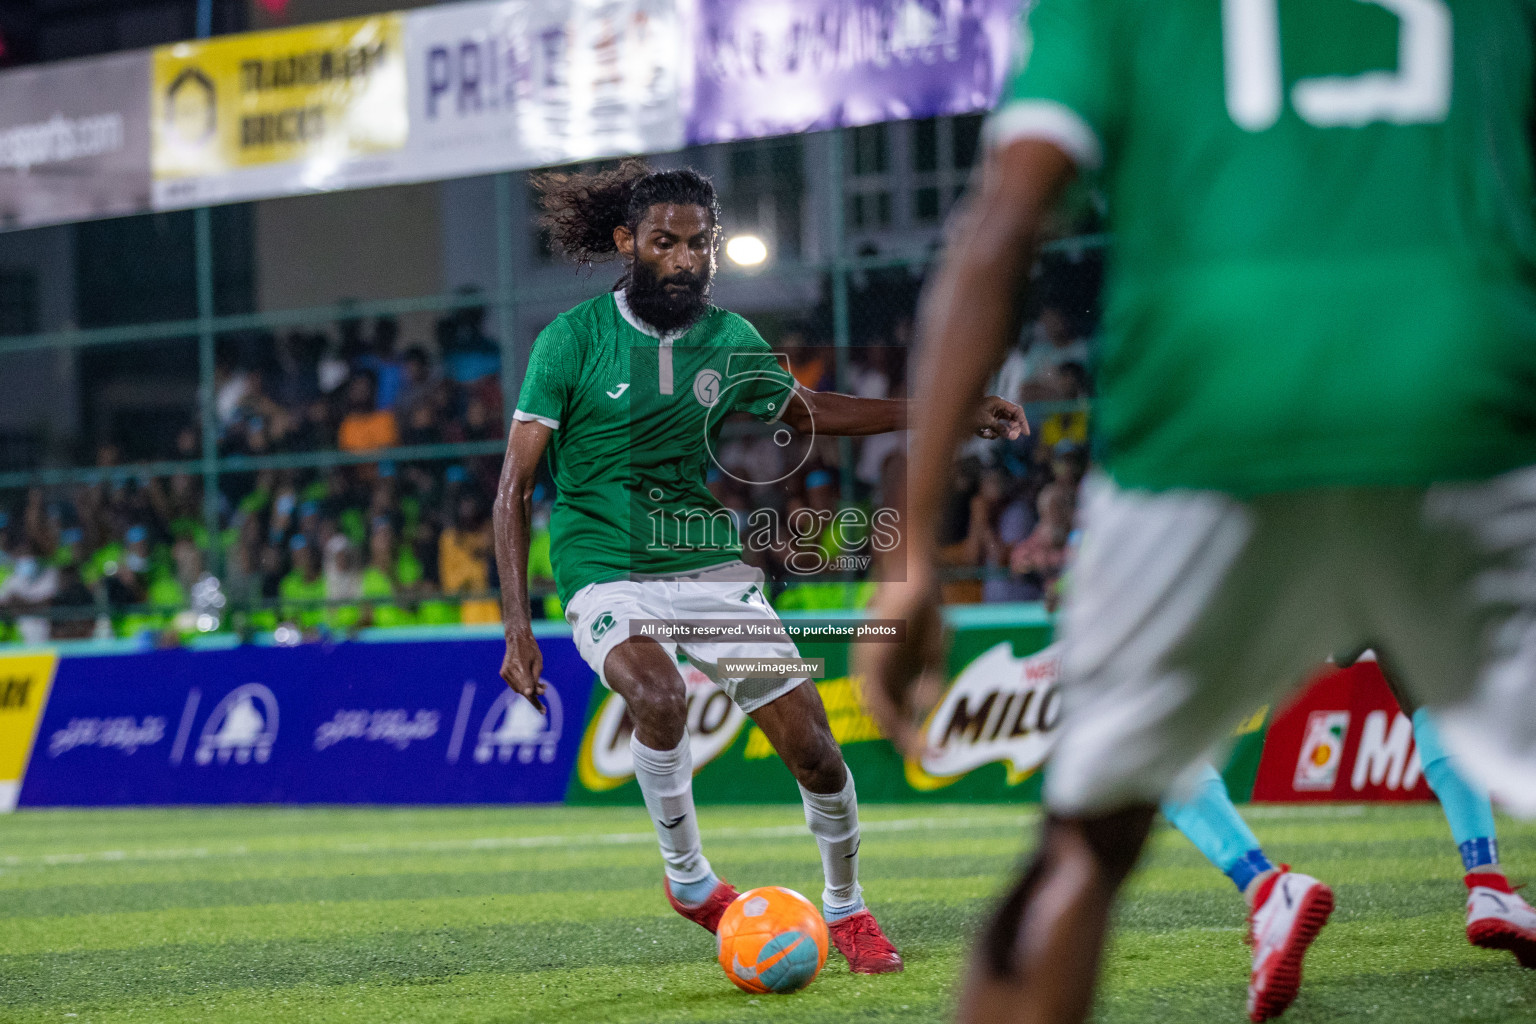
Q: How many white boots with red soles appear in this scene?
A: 2